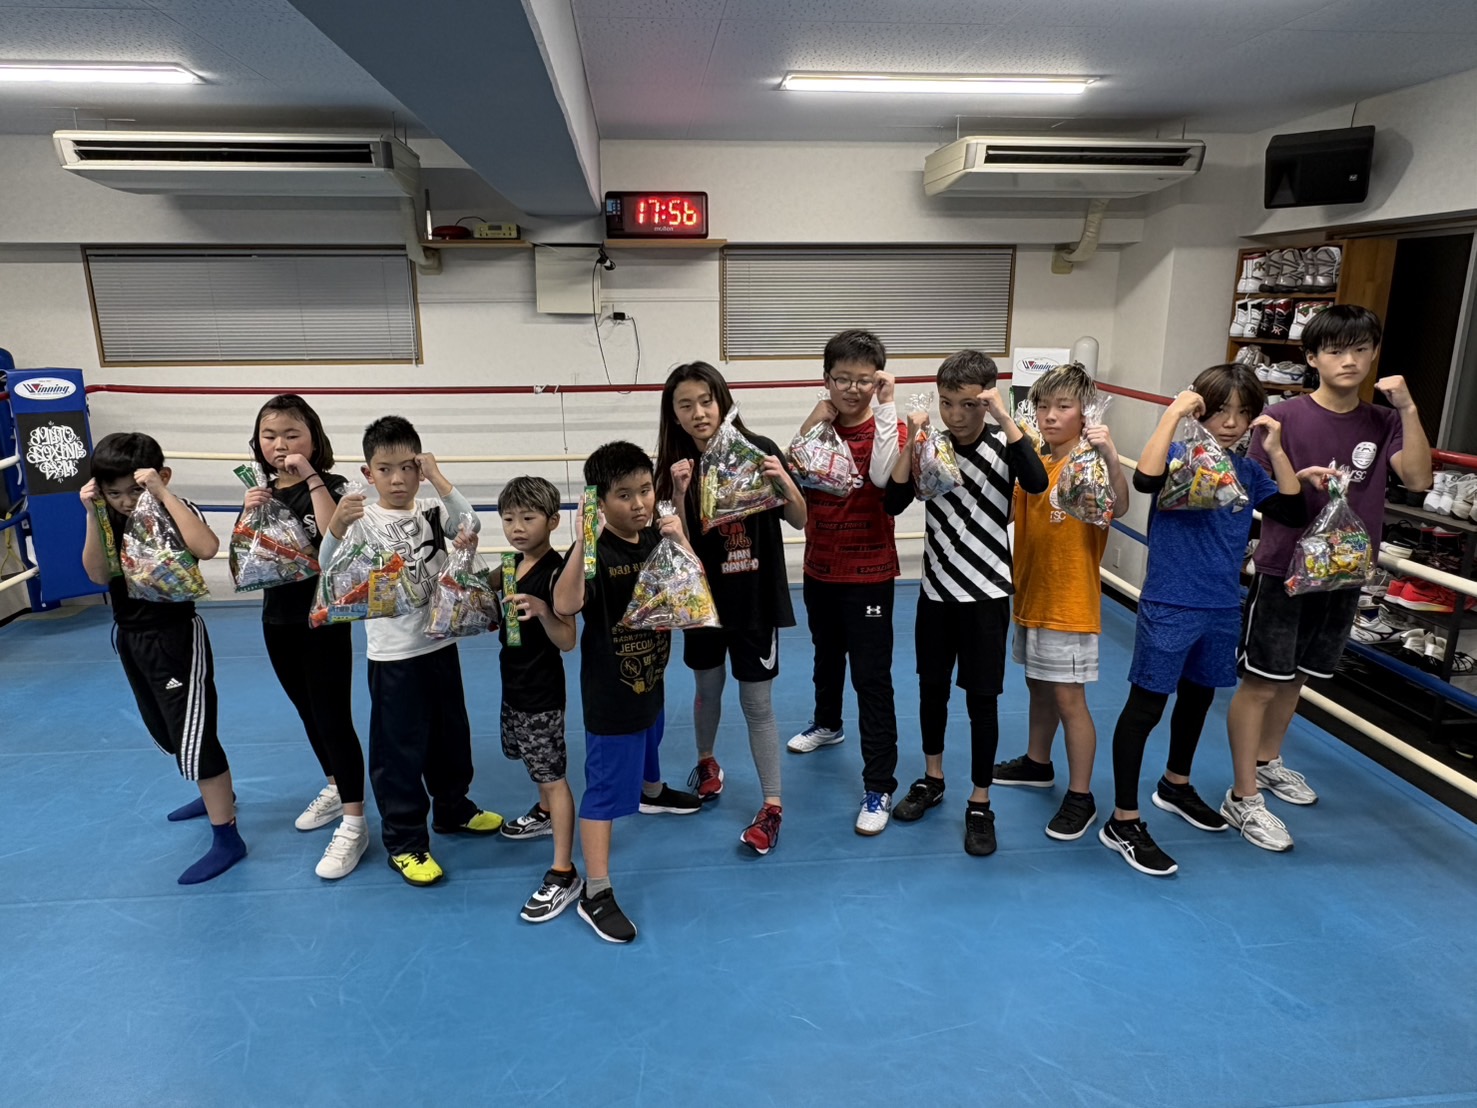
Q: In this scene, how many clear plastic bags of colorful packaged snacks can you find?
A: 11